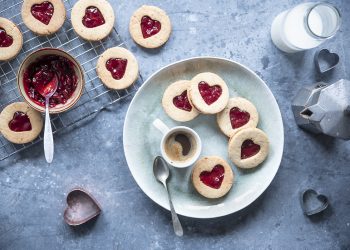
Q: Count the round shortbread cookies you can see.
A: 11